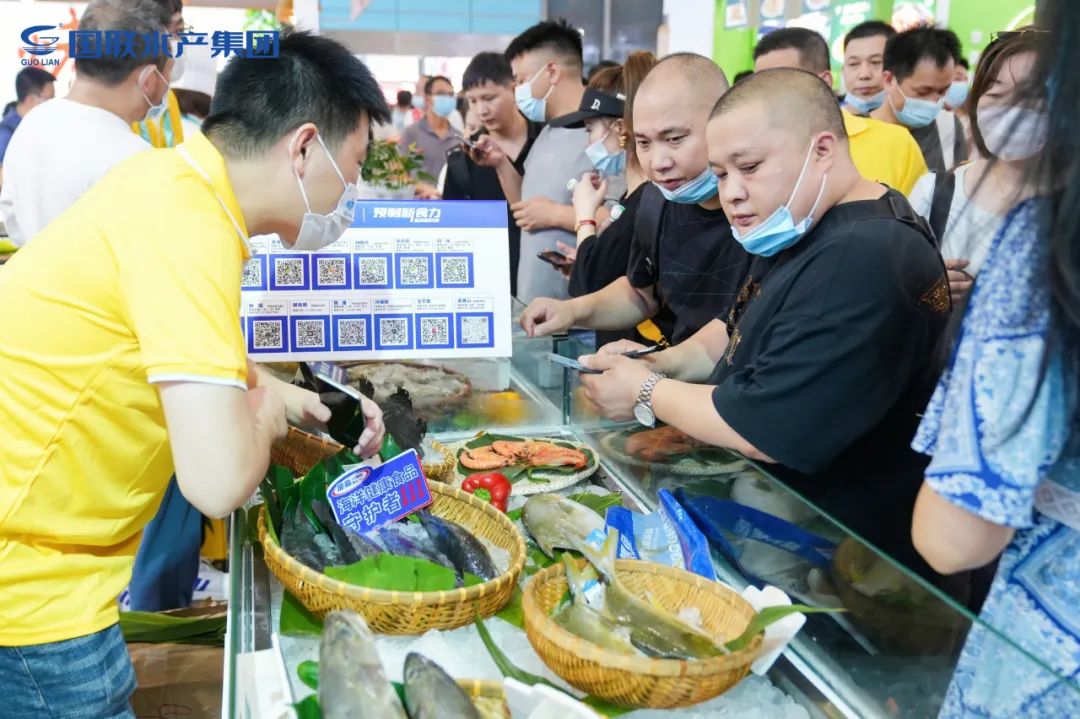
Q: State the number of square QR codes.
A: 12